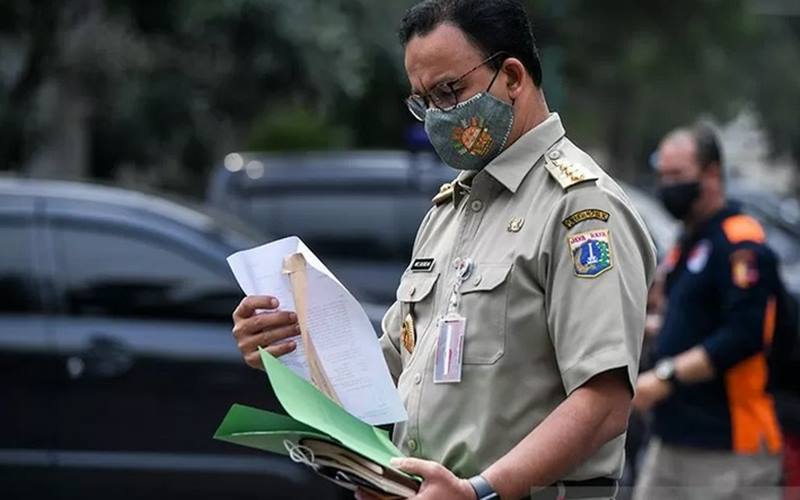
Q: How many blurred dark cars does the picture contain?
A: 2